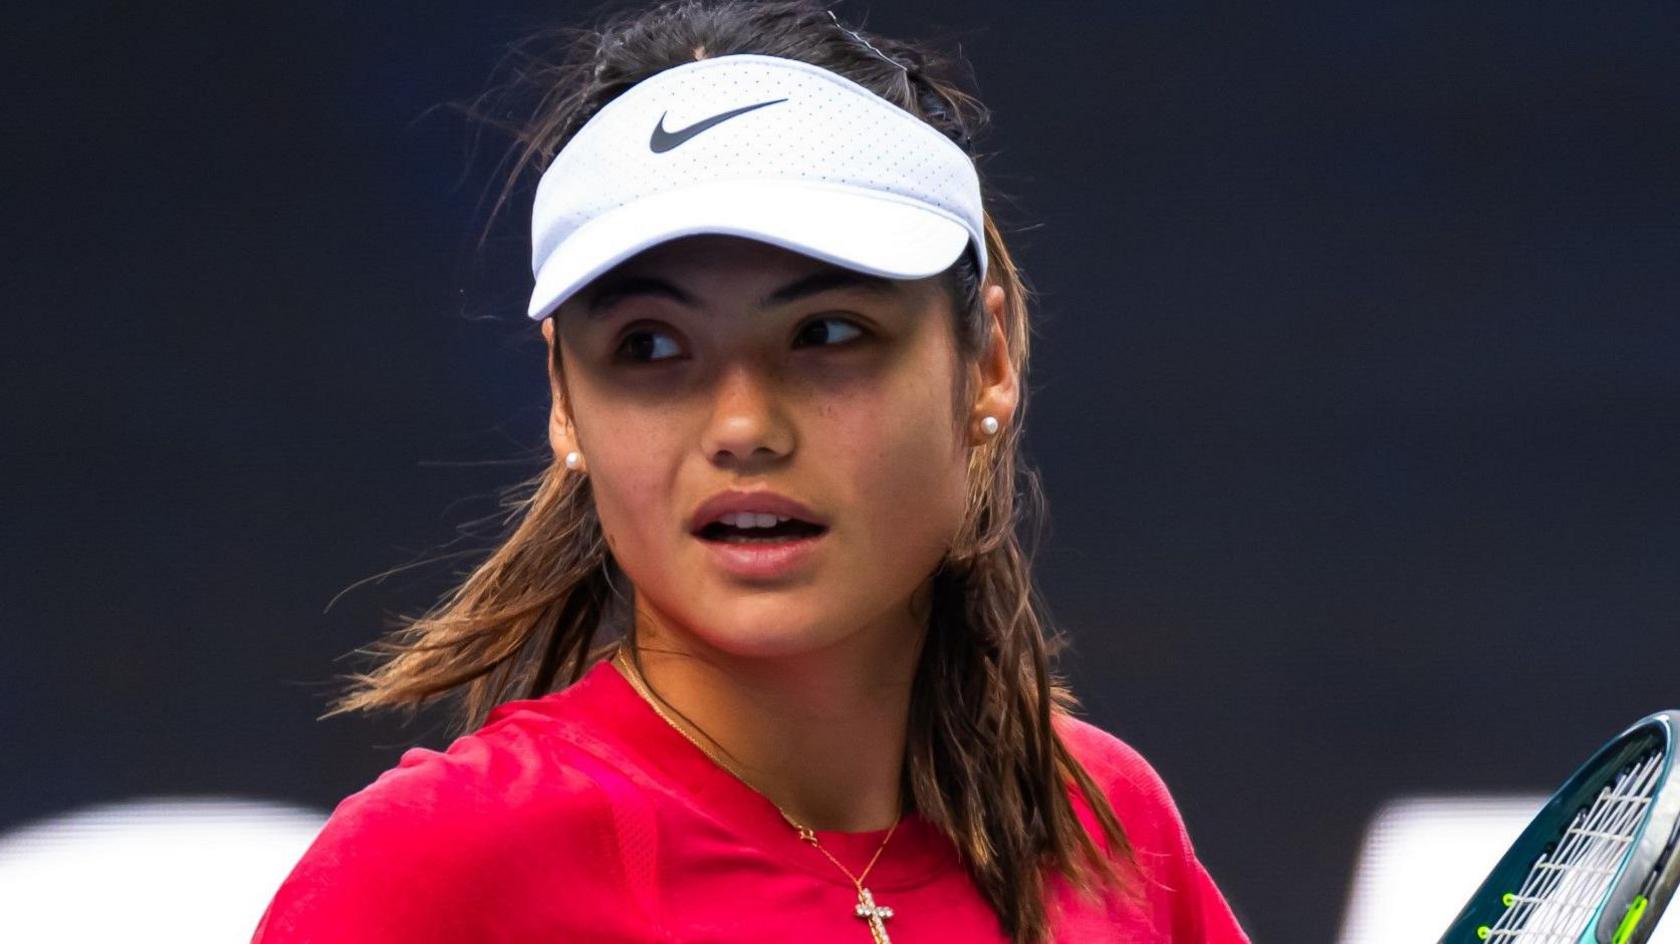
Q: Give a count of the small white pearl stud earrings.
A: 2